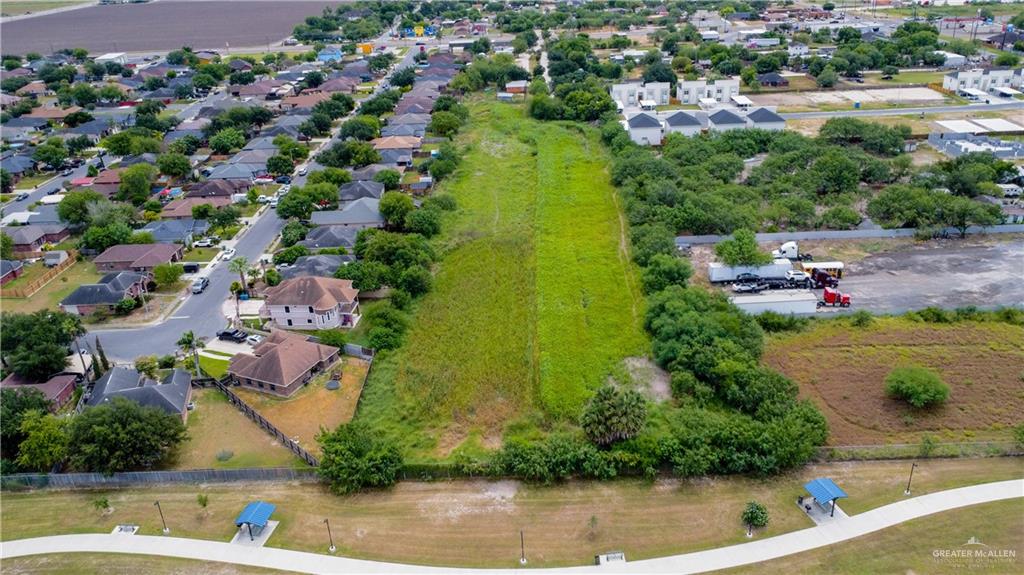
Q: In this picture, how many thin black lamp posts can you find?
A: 4